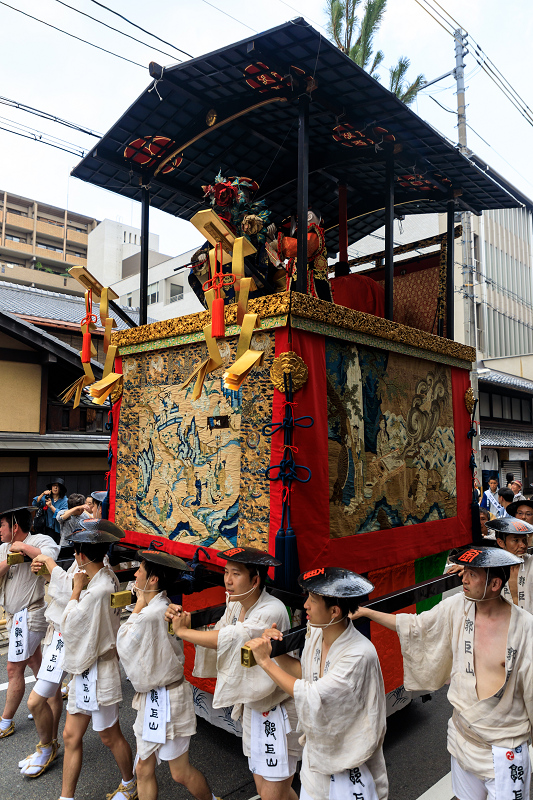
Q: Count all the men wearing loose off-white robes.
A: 8